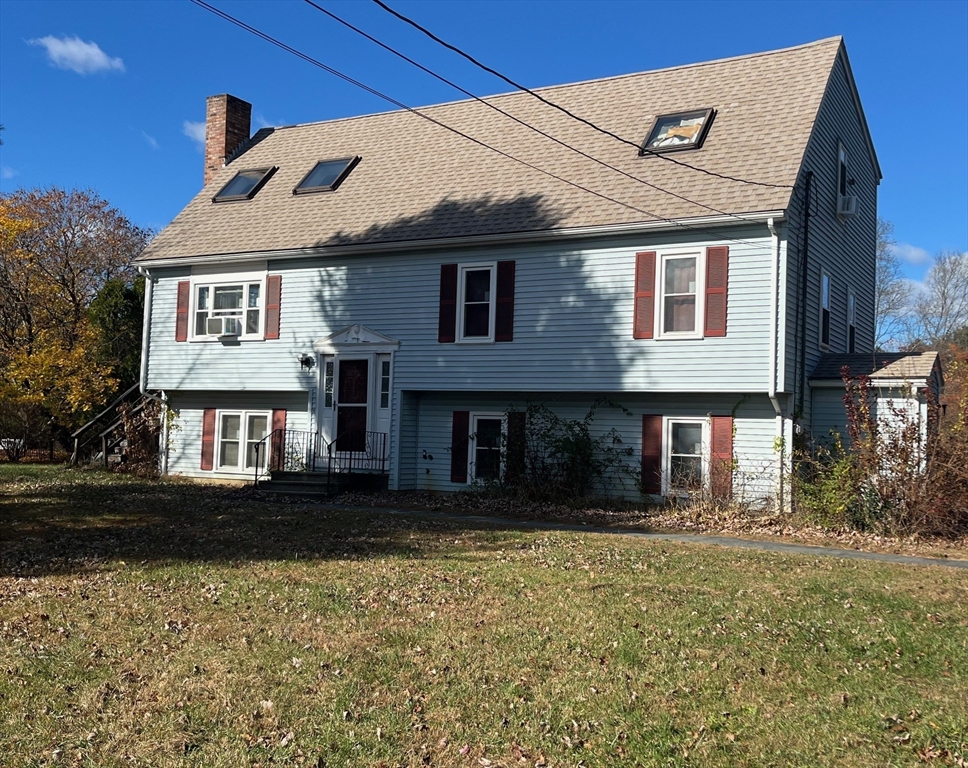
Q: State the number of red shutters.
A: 12